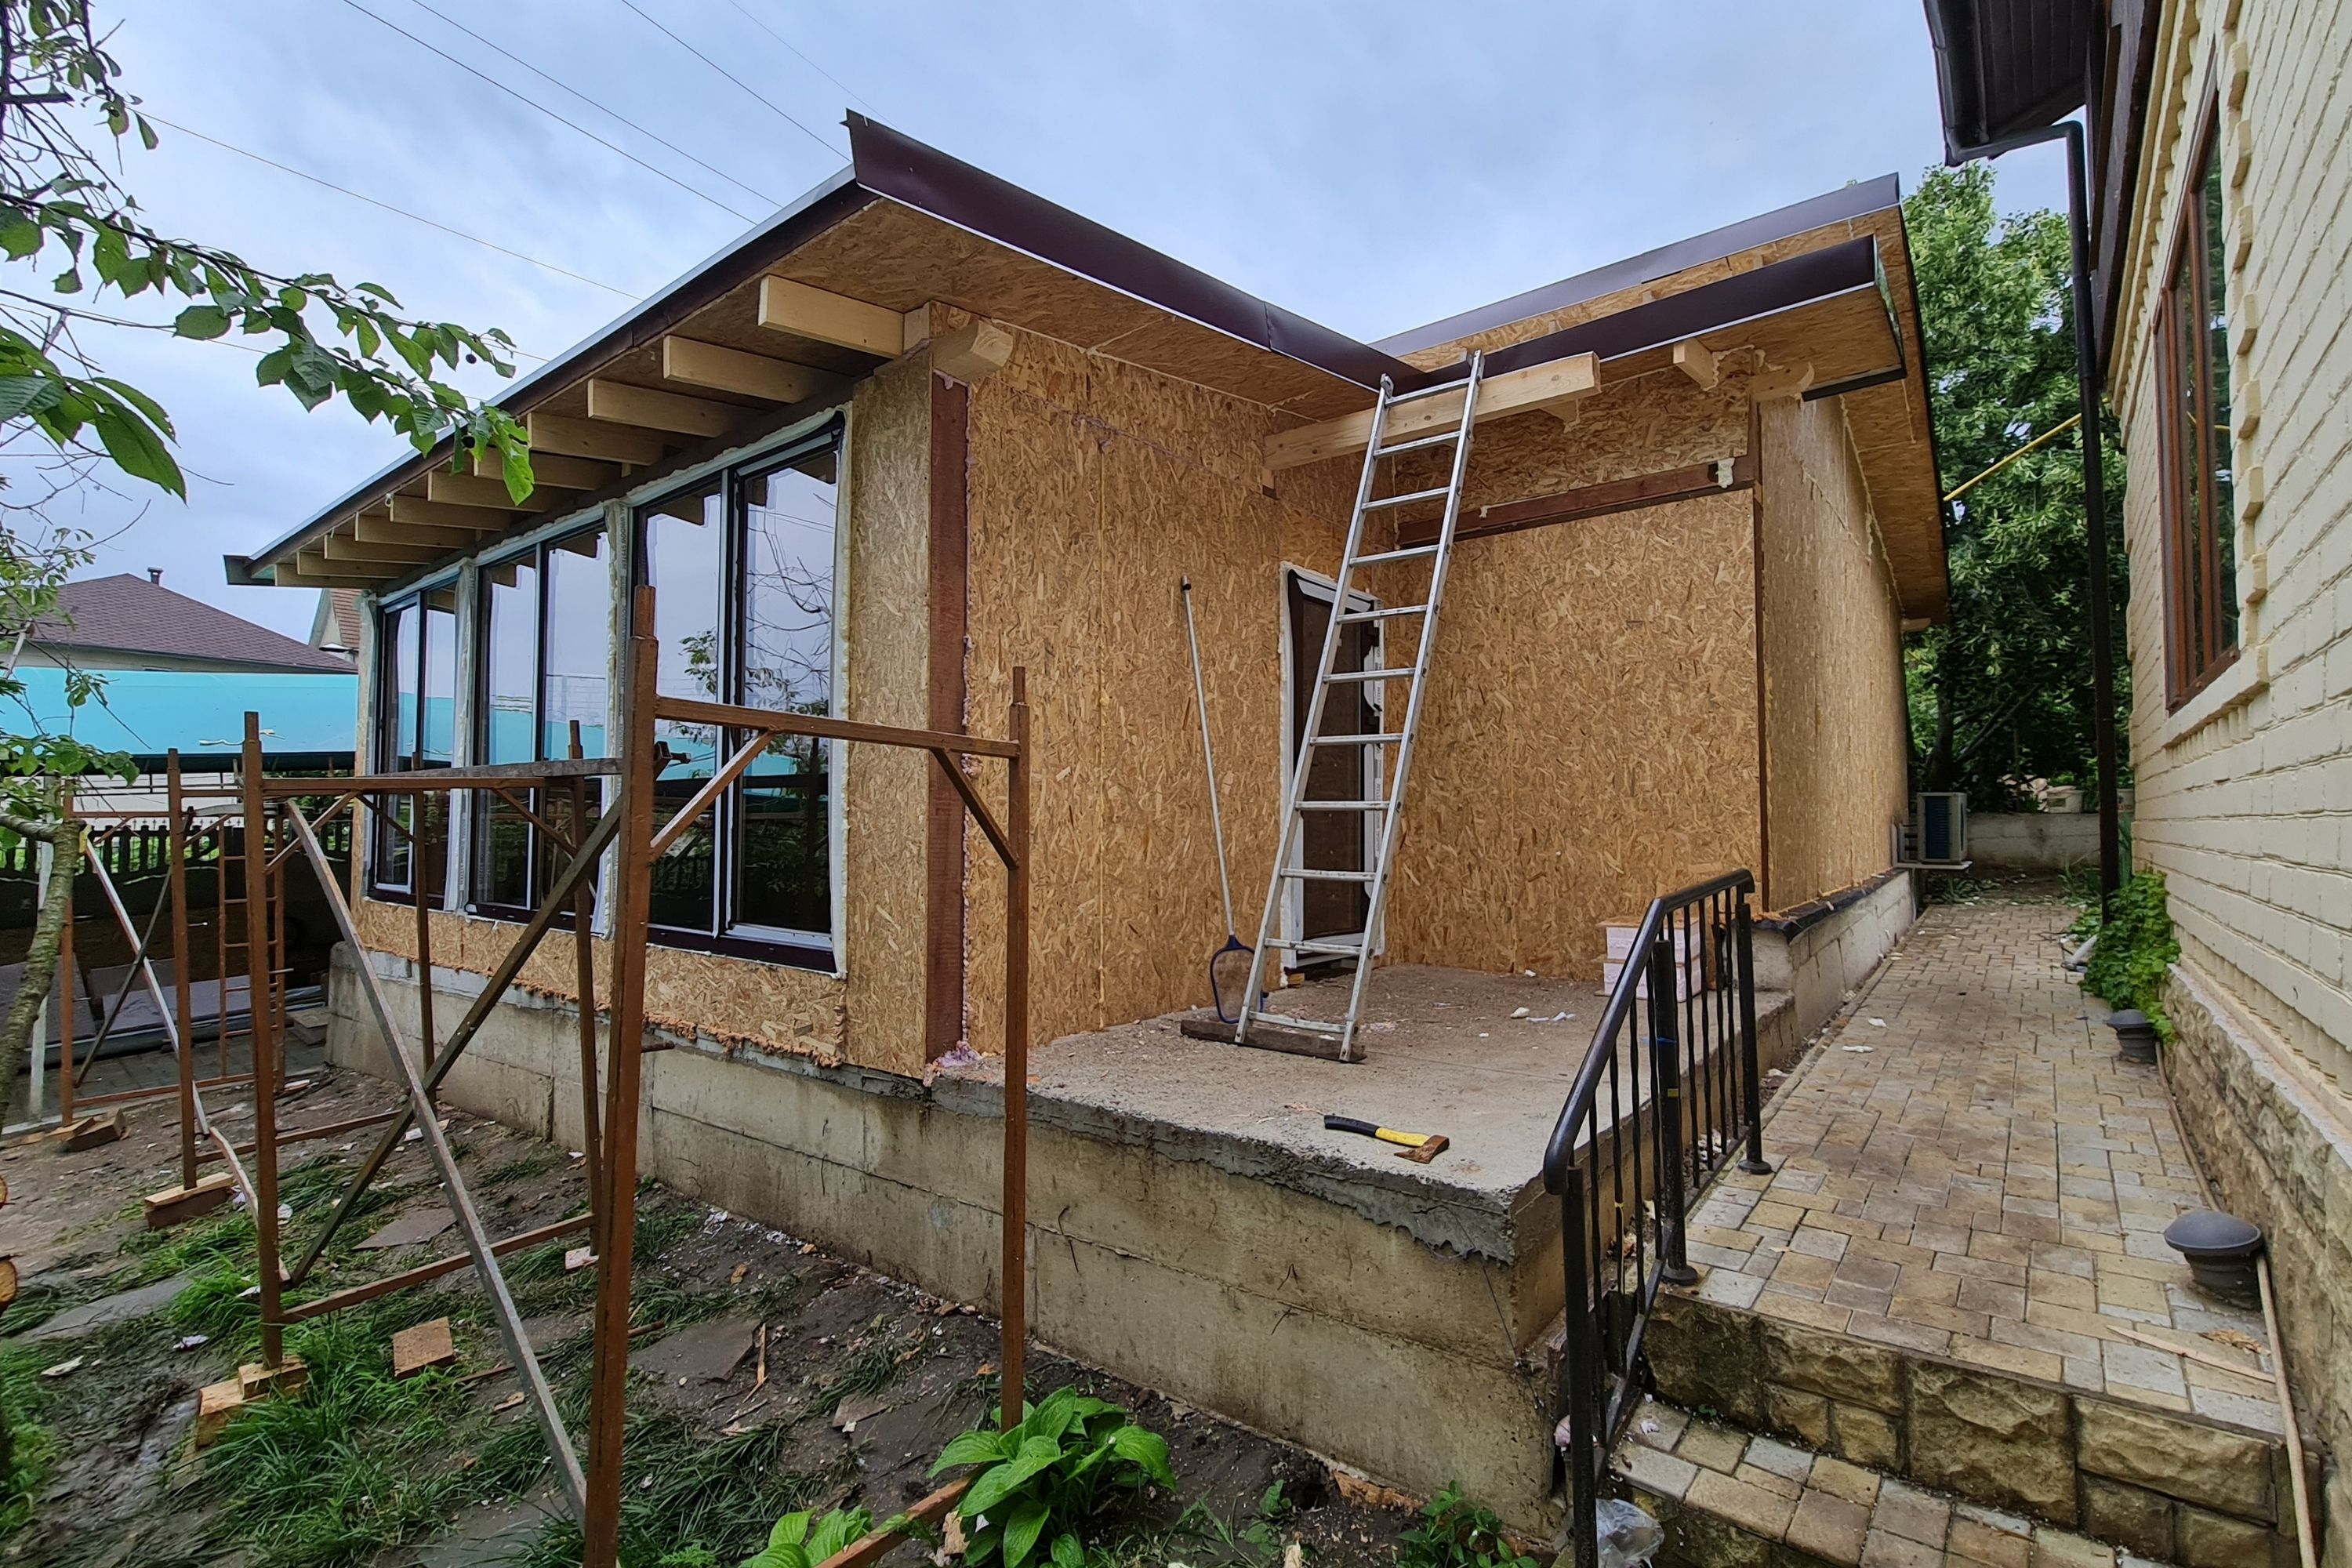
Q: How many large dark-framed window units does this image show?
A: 3